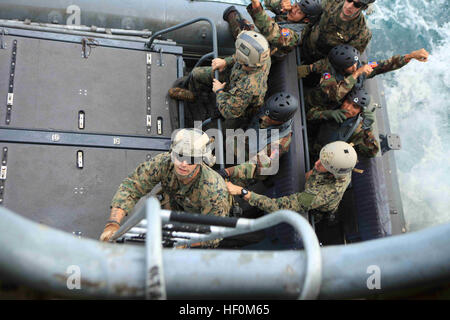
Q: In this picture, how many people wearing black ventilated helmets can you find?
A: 4